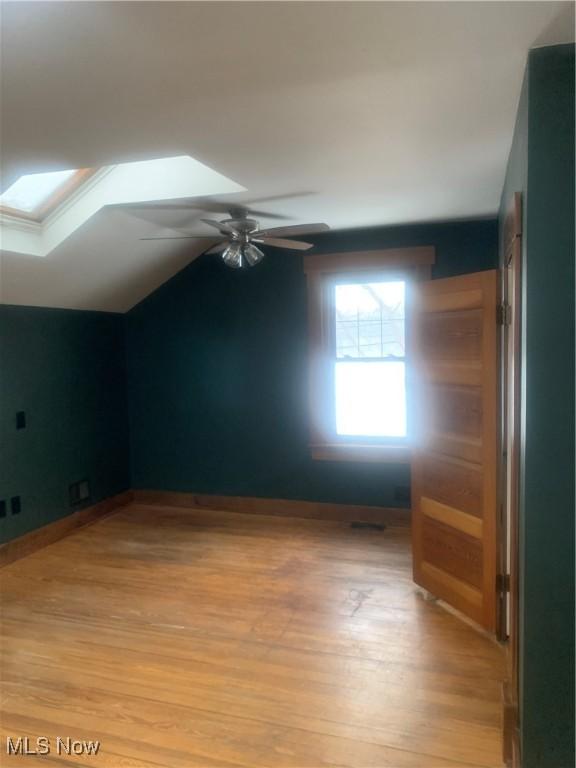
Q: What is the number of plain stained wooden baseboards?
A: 2